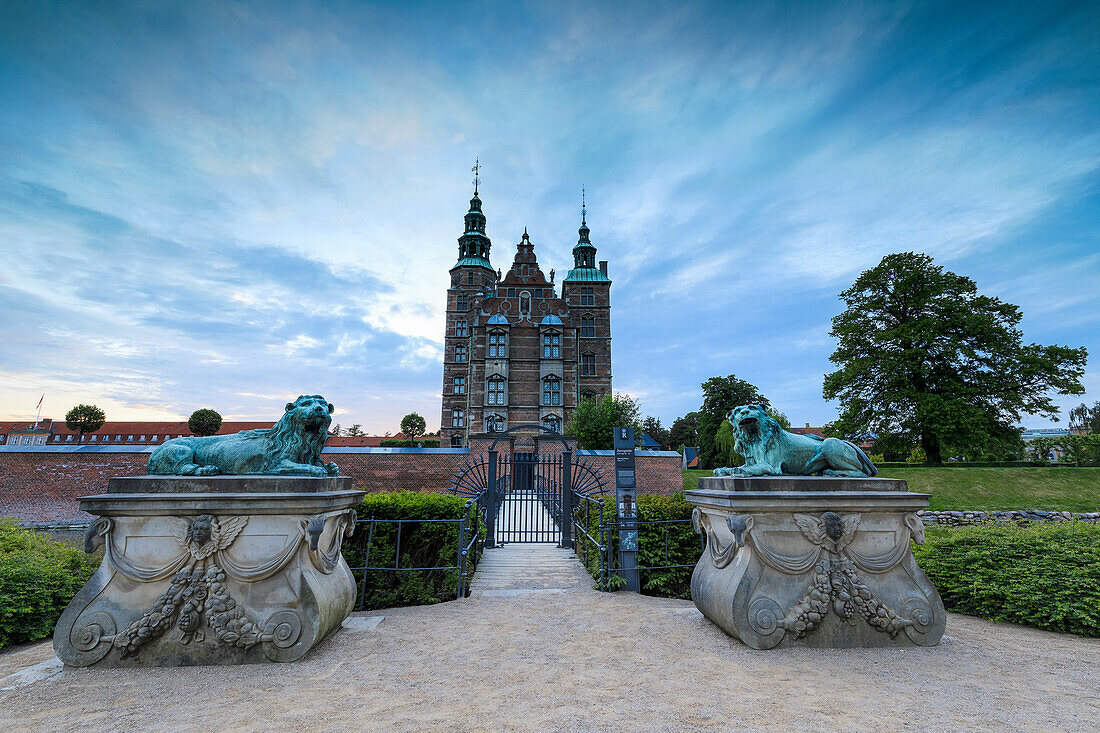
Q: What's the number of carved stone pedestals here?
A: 2